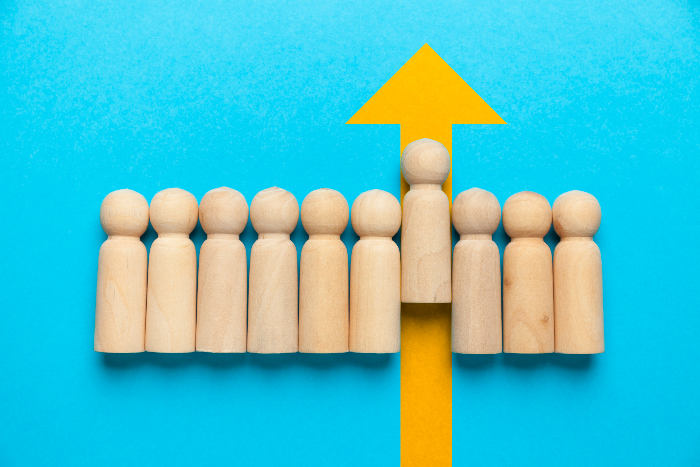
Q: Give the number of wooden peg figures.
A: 10